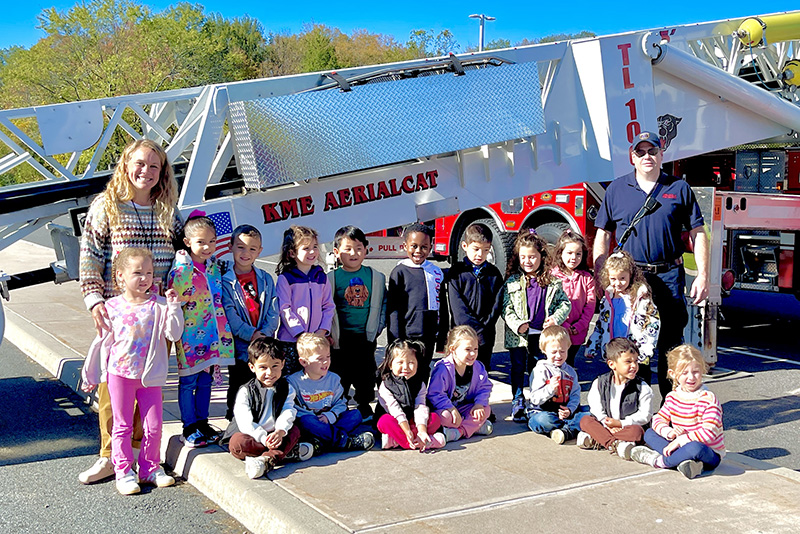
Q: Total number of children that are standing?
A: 10